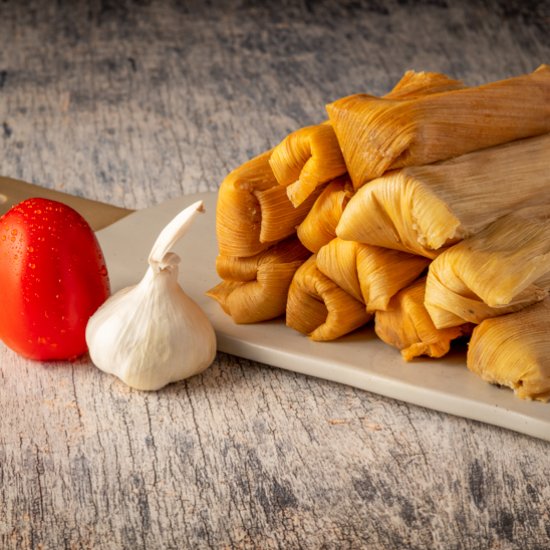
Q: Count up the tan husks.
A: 11